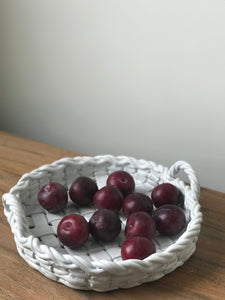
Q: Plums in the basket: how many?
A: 11